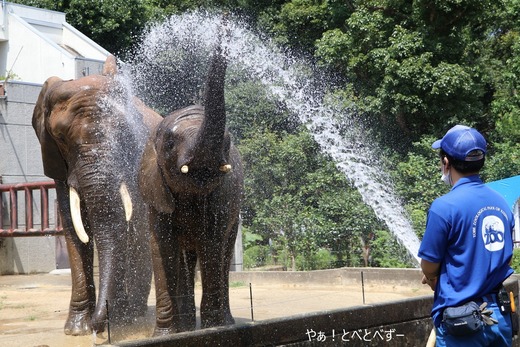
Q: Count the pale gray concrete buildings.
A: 1